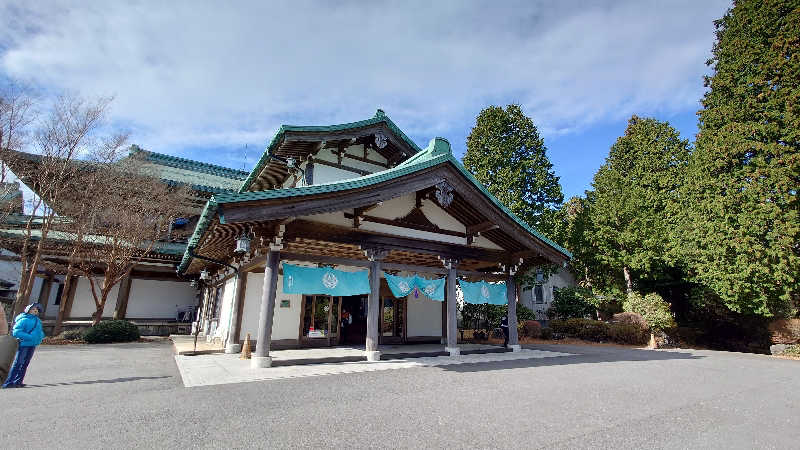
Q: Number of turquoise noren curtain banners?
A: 3